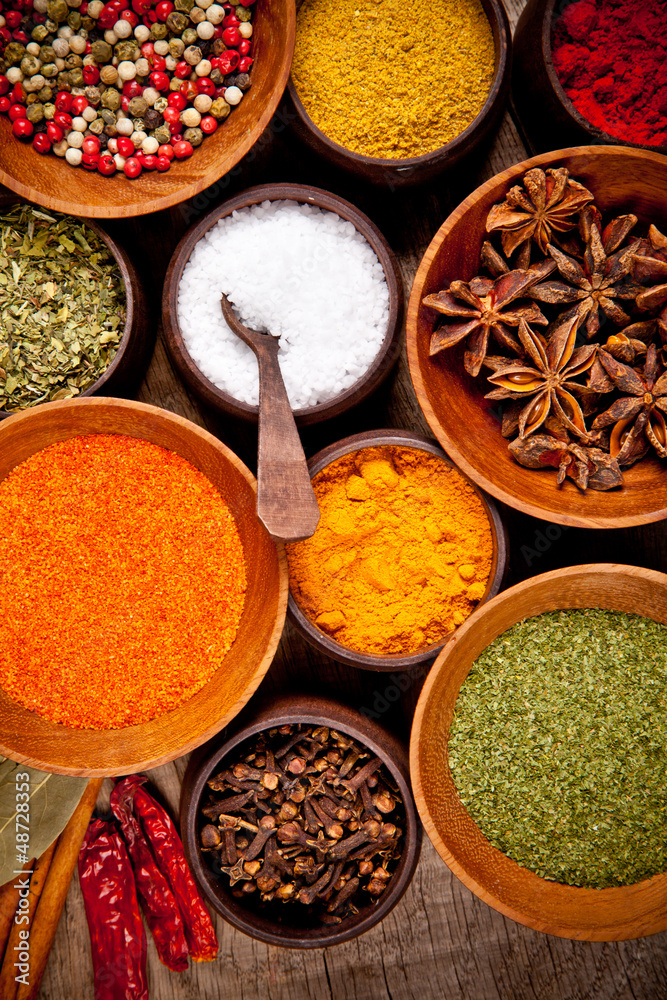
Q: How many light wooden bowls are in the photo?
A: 4